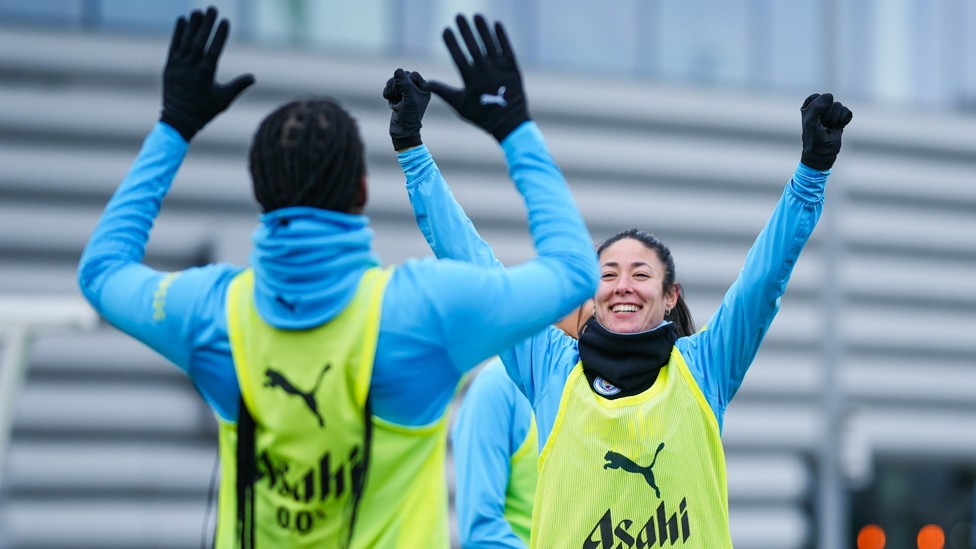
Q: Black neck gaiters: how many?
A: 1